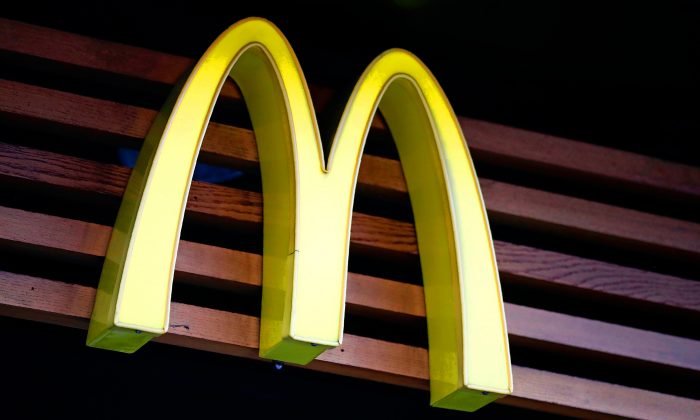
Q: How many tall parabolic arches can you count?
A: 2